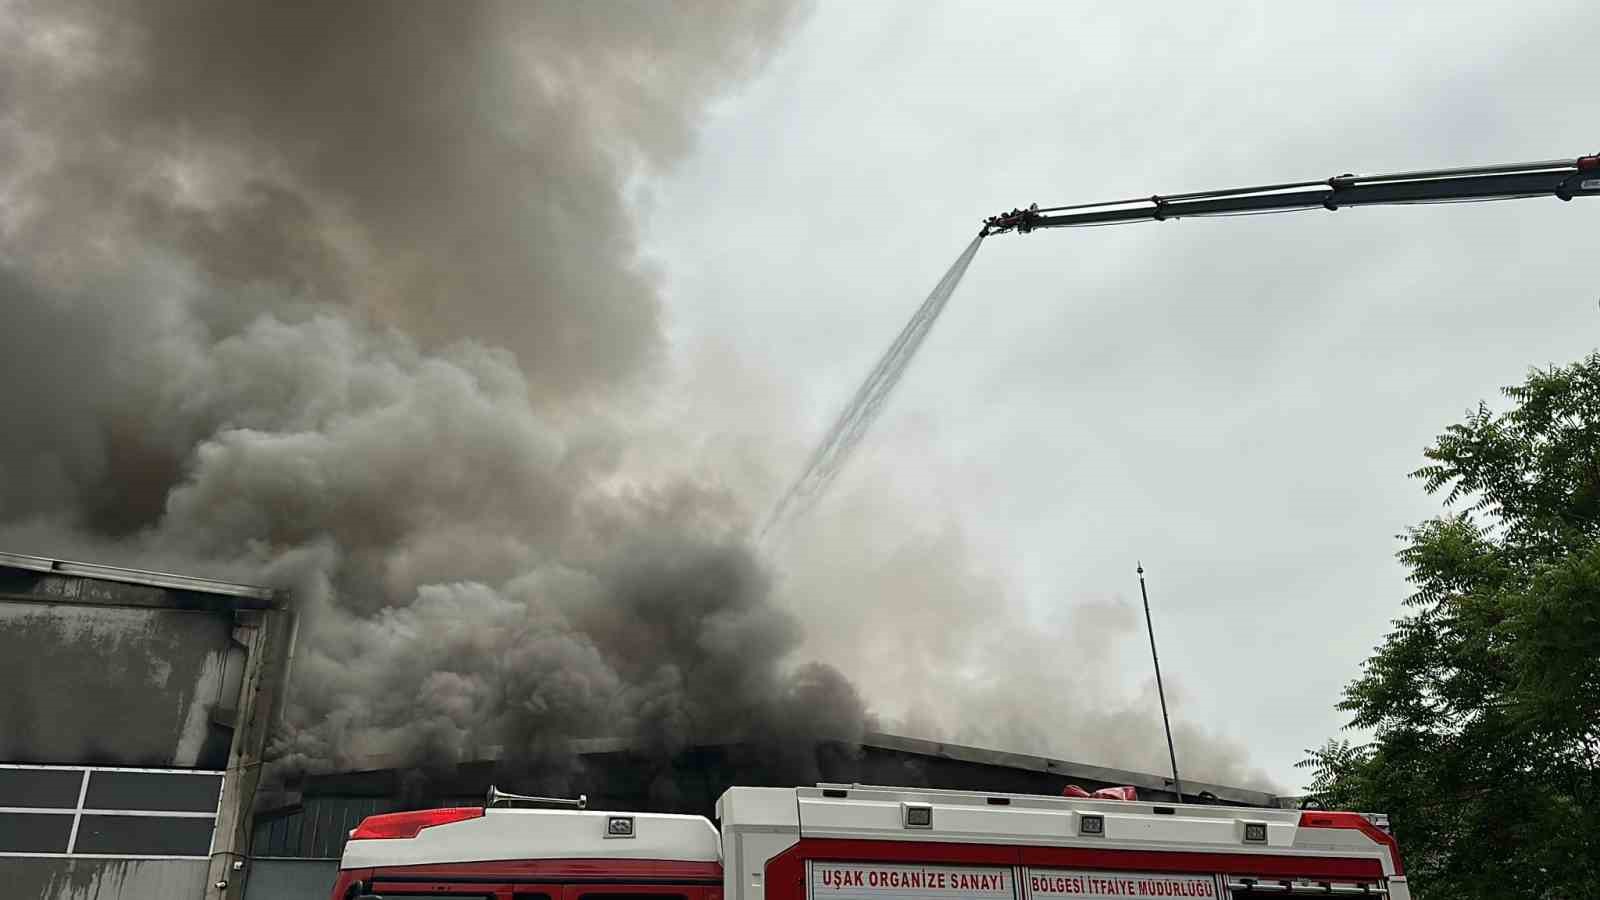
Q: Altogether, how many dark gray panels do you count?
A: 4